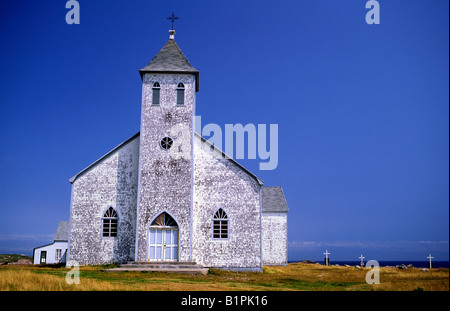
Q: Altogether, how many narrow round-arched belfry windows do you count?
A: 2